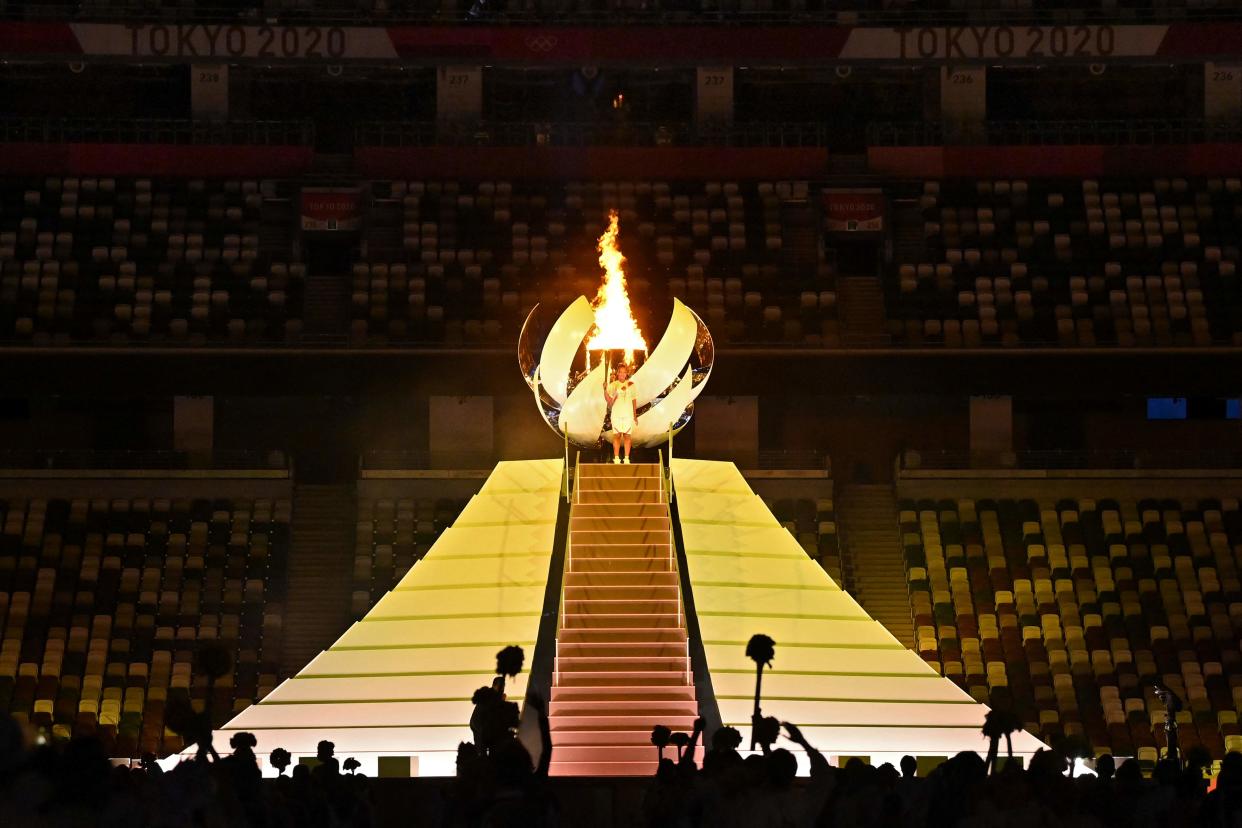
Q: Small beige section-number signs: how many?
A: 5